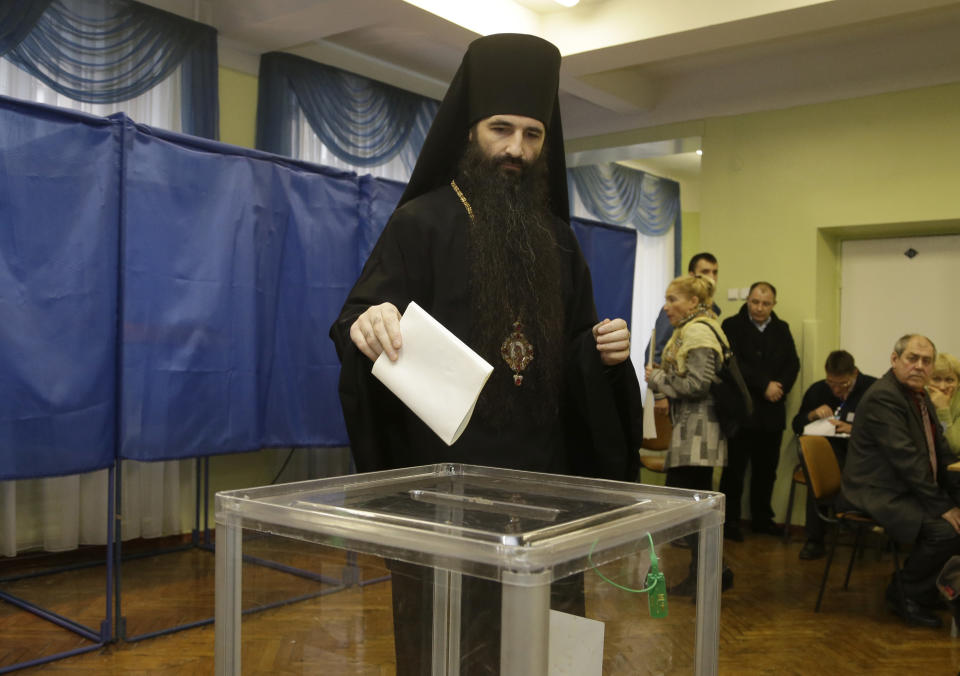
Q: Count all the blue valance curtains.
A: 3